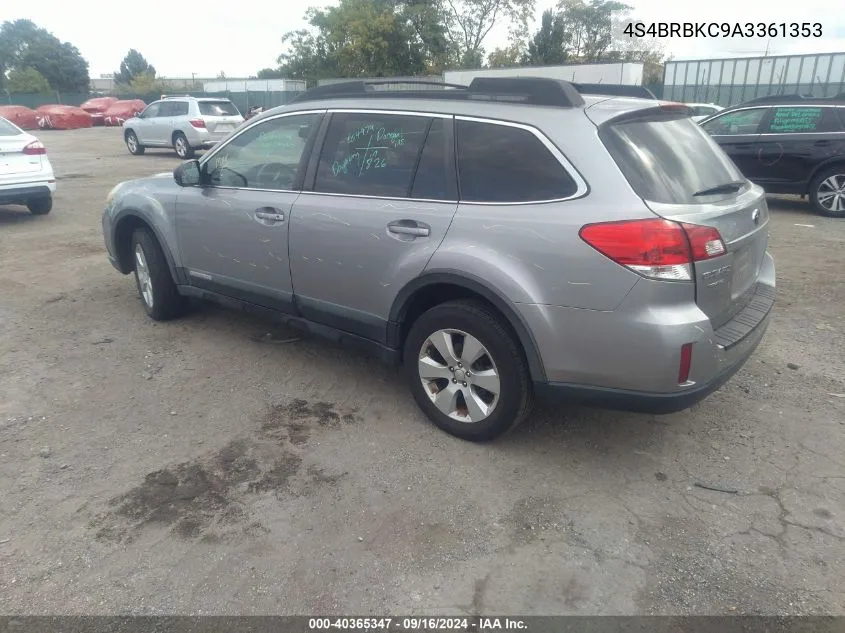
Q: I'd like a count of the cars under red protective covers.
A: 4